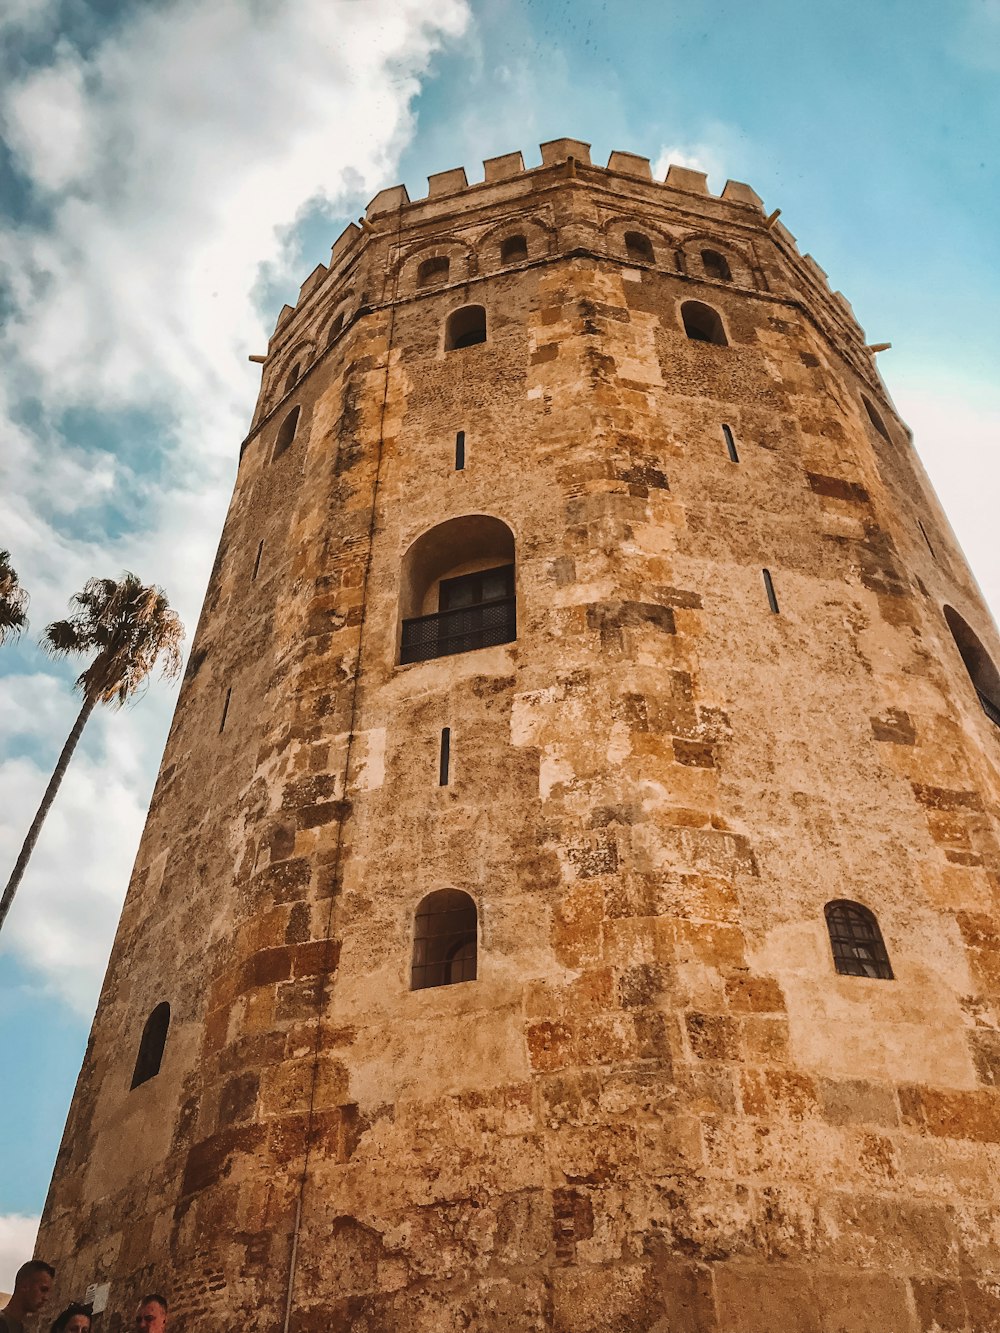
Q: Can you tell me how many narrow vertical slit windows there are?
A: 7